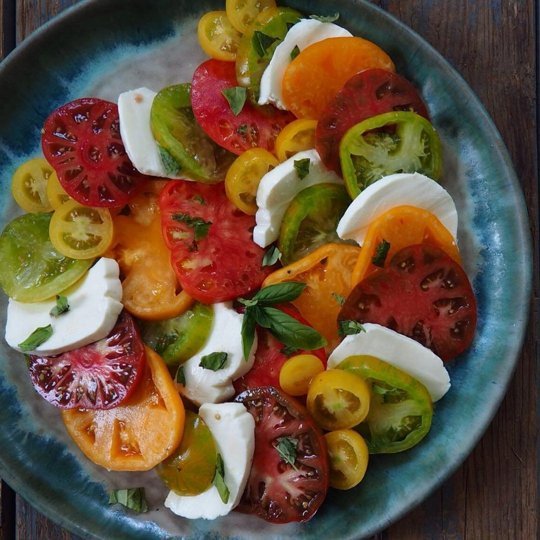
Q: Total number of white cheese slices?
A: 8